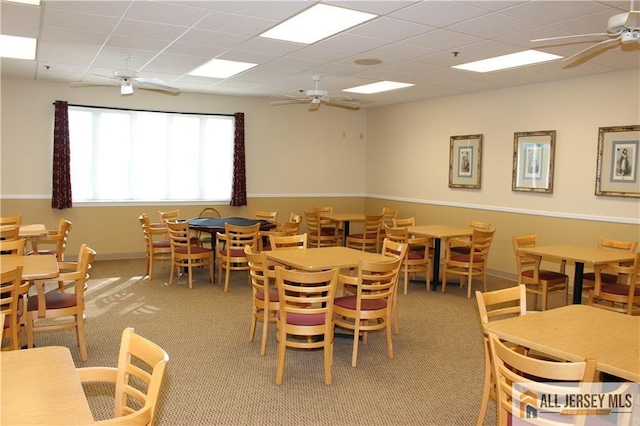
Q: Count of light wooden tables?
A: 8